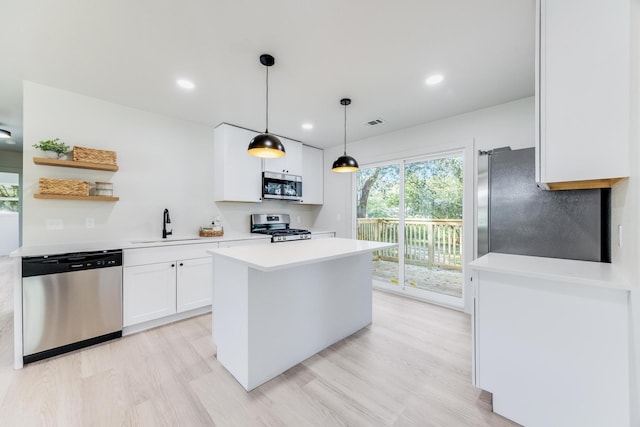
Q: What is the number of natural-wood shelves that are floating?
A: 2